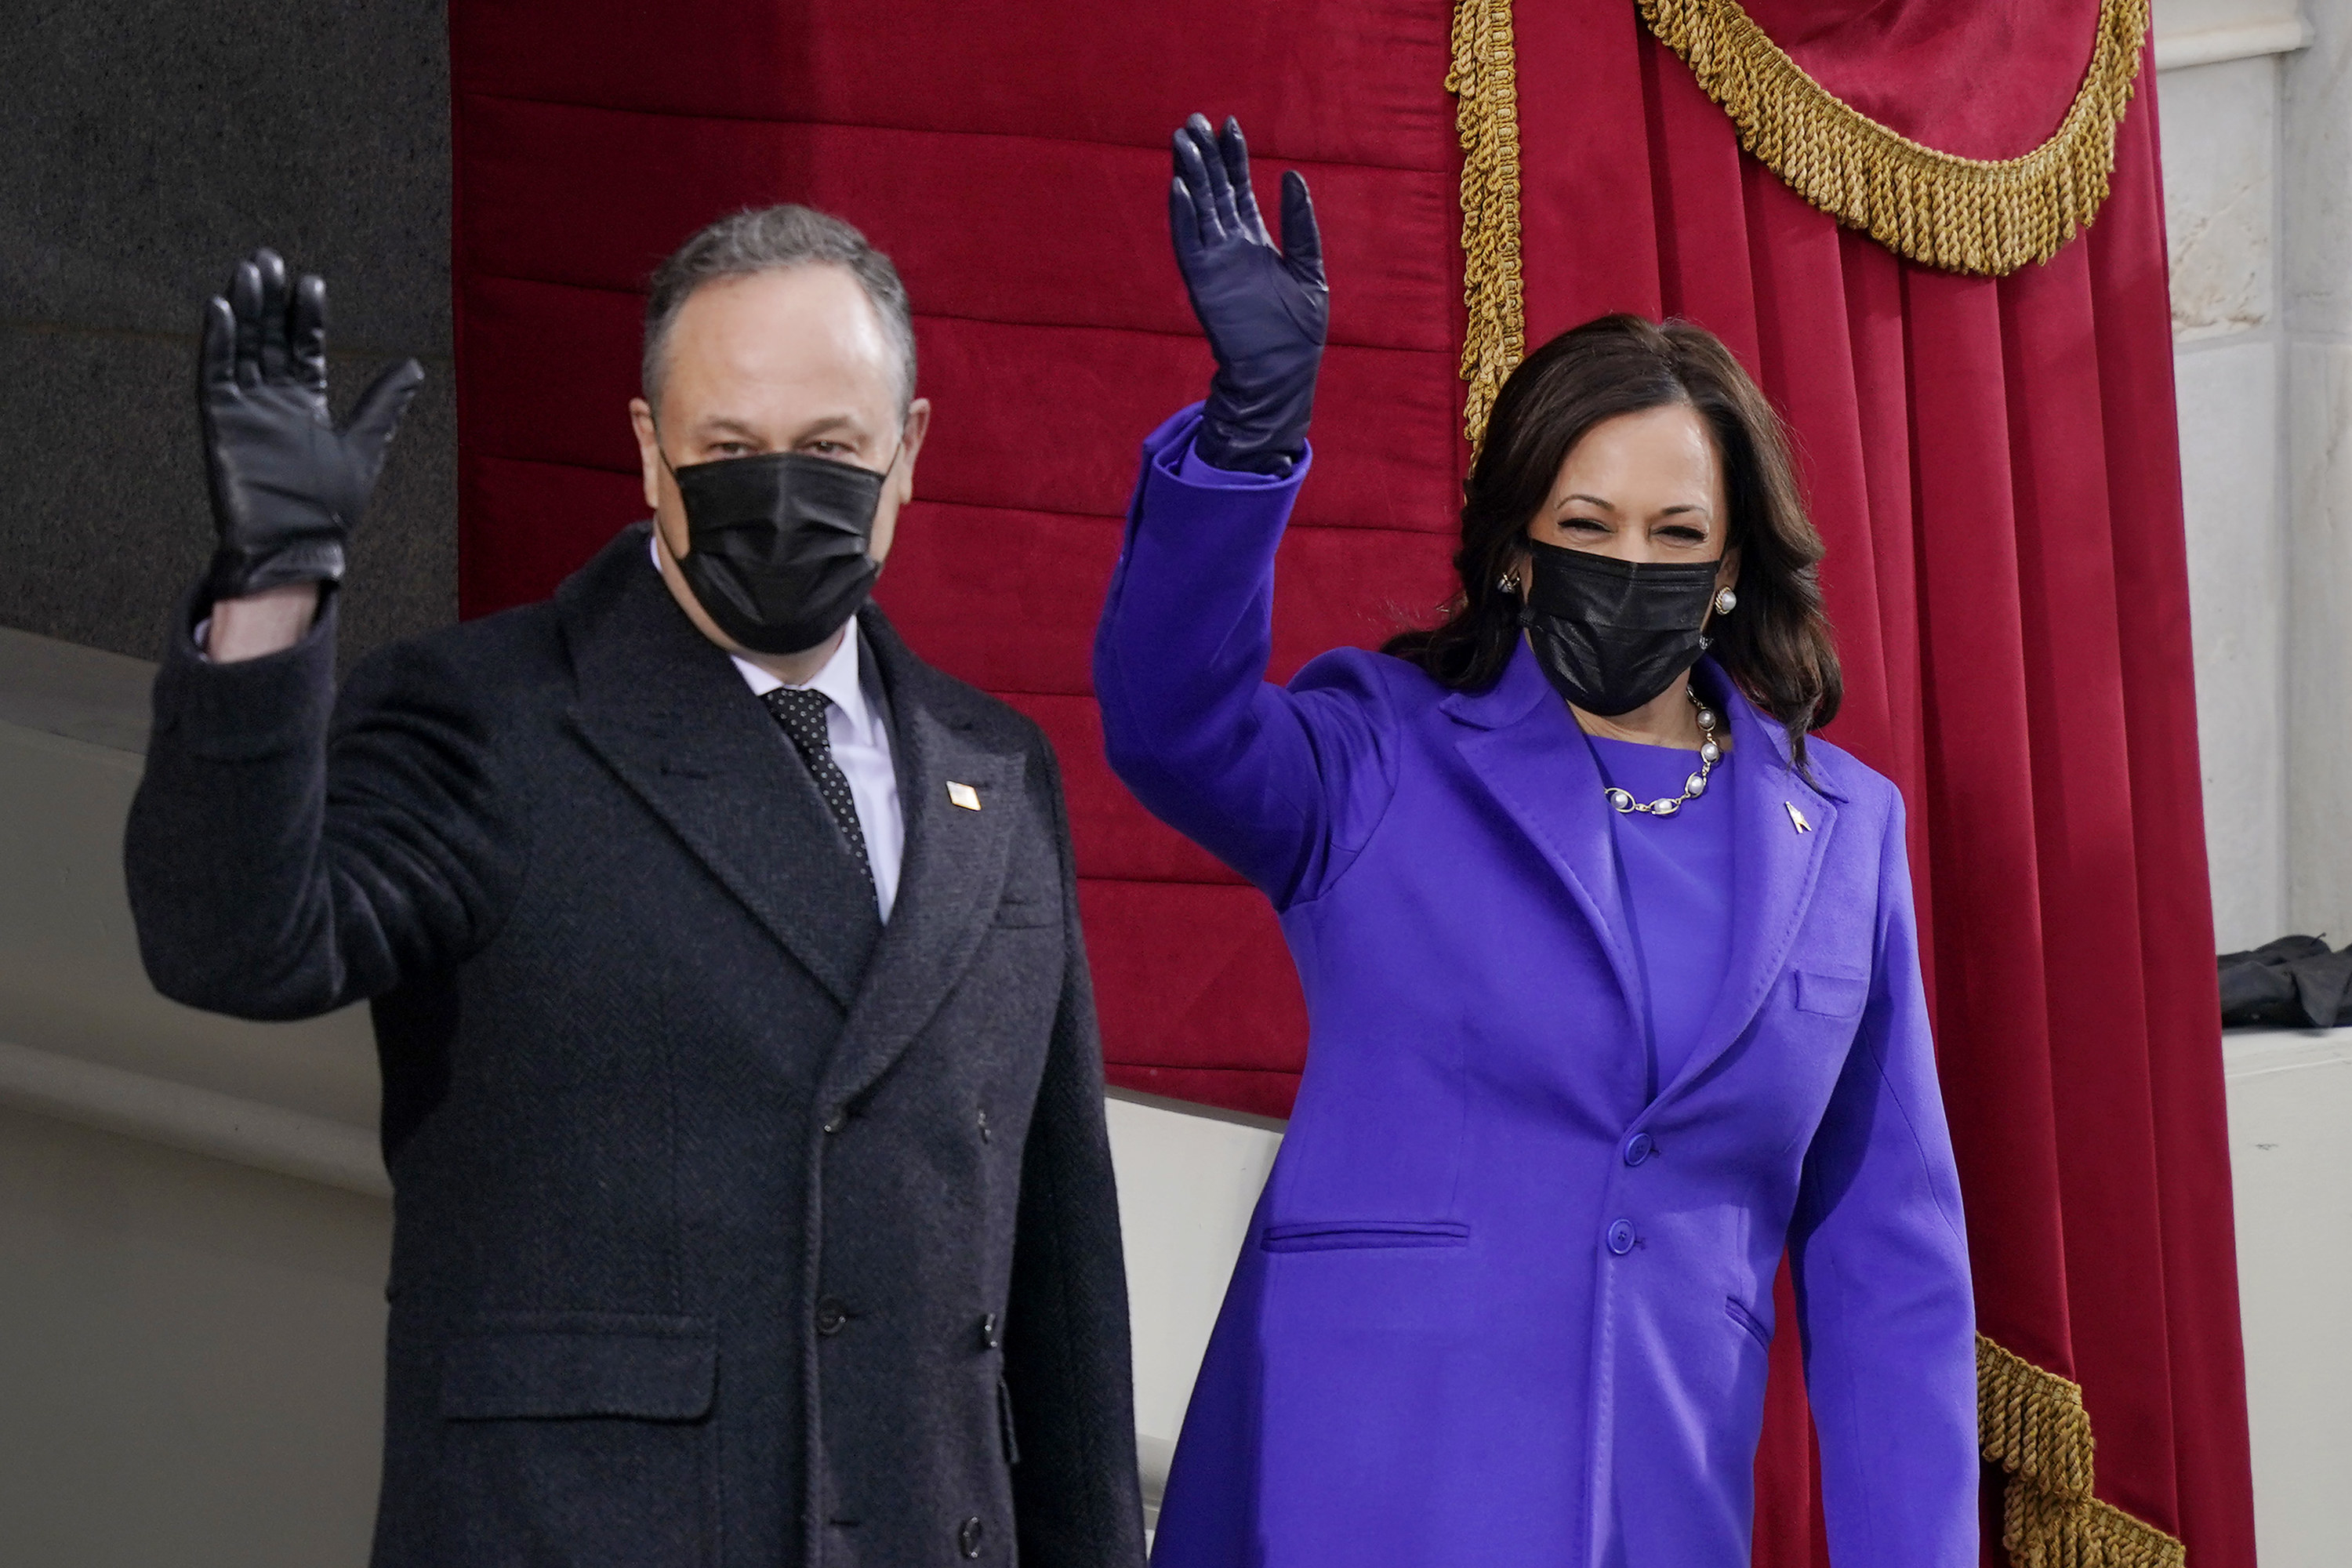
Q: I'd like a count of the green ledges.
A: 0